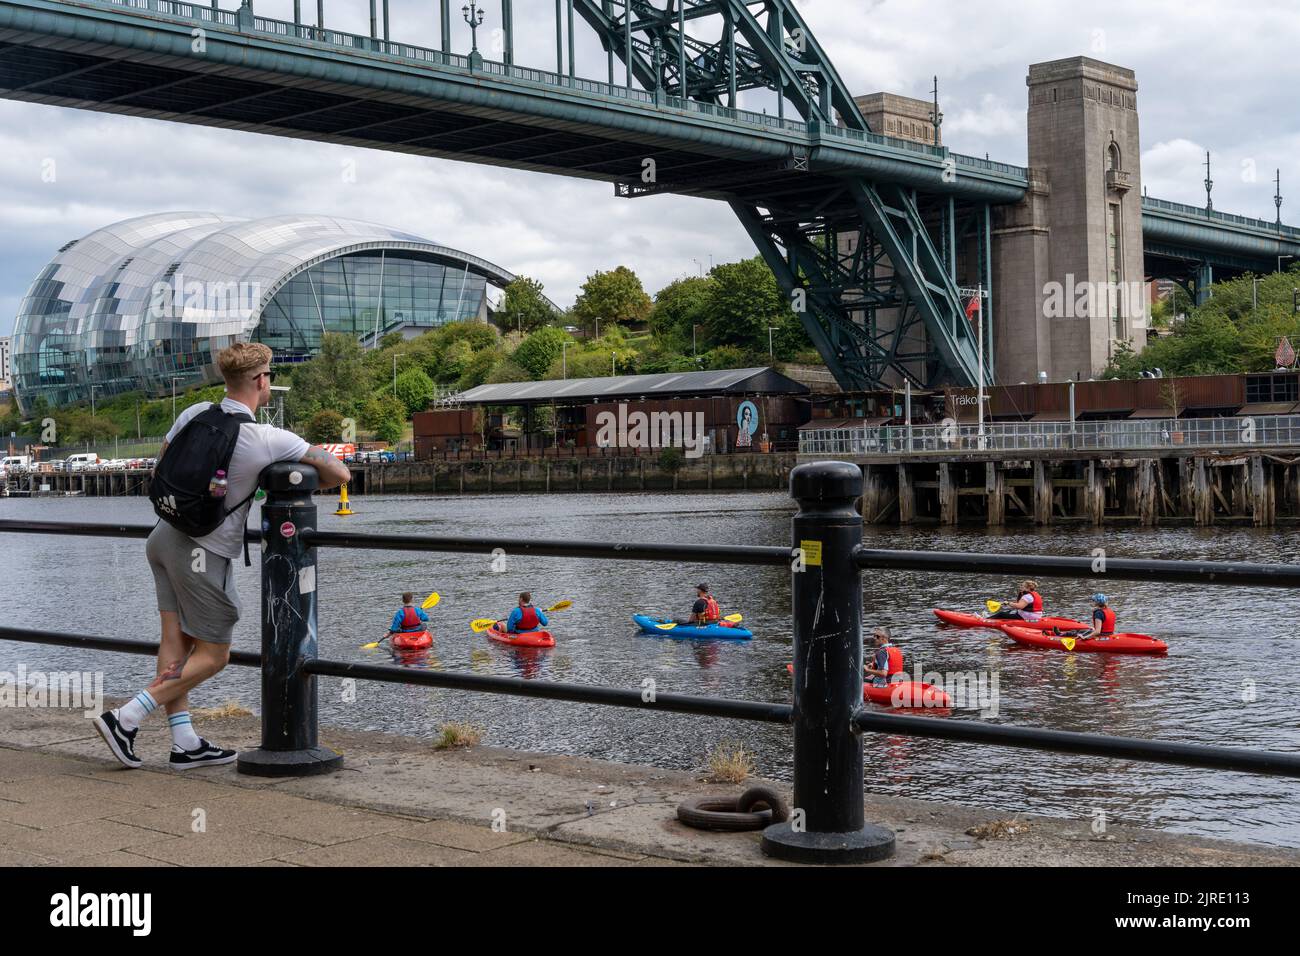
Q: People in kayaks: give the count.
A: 6